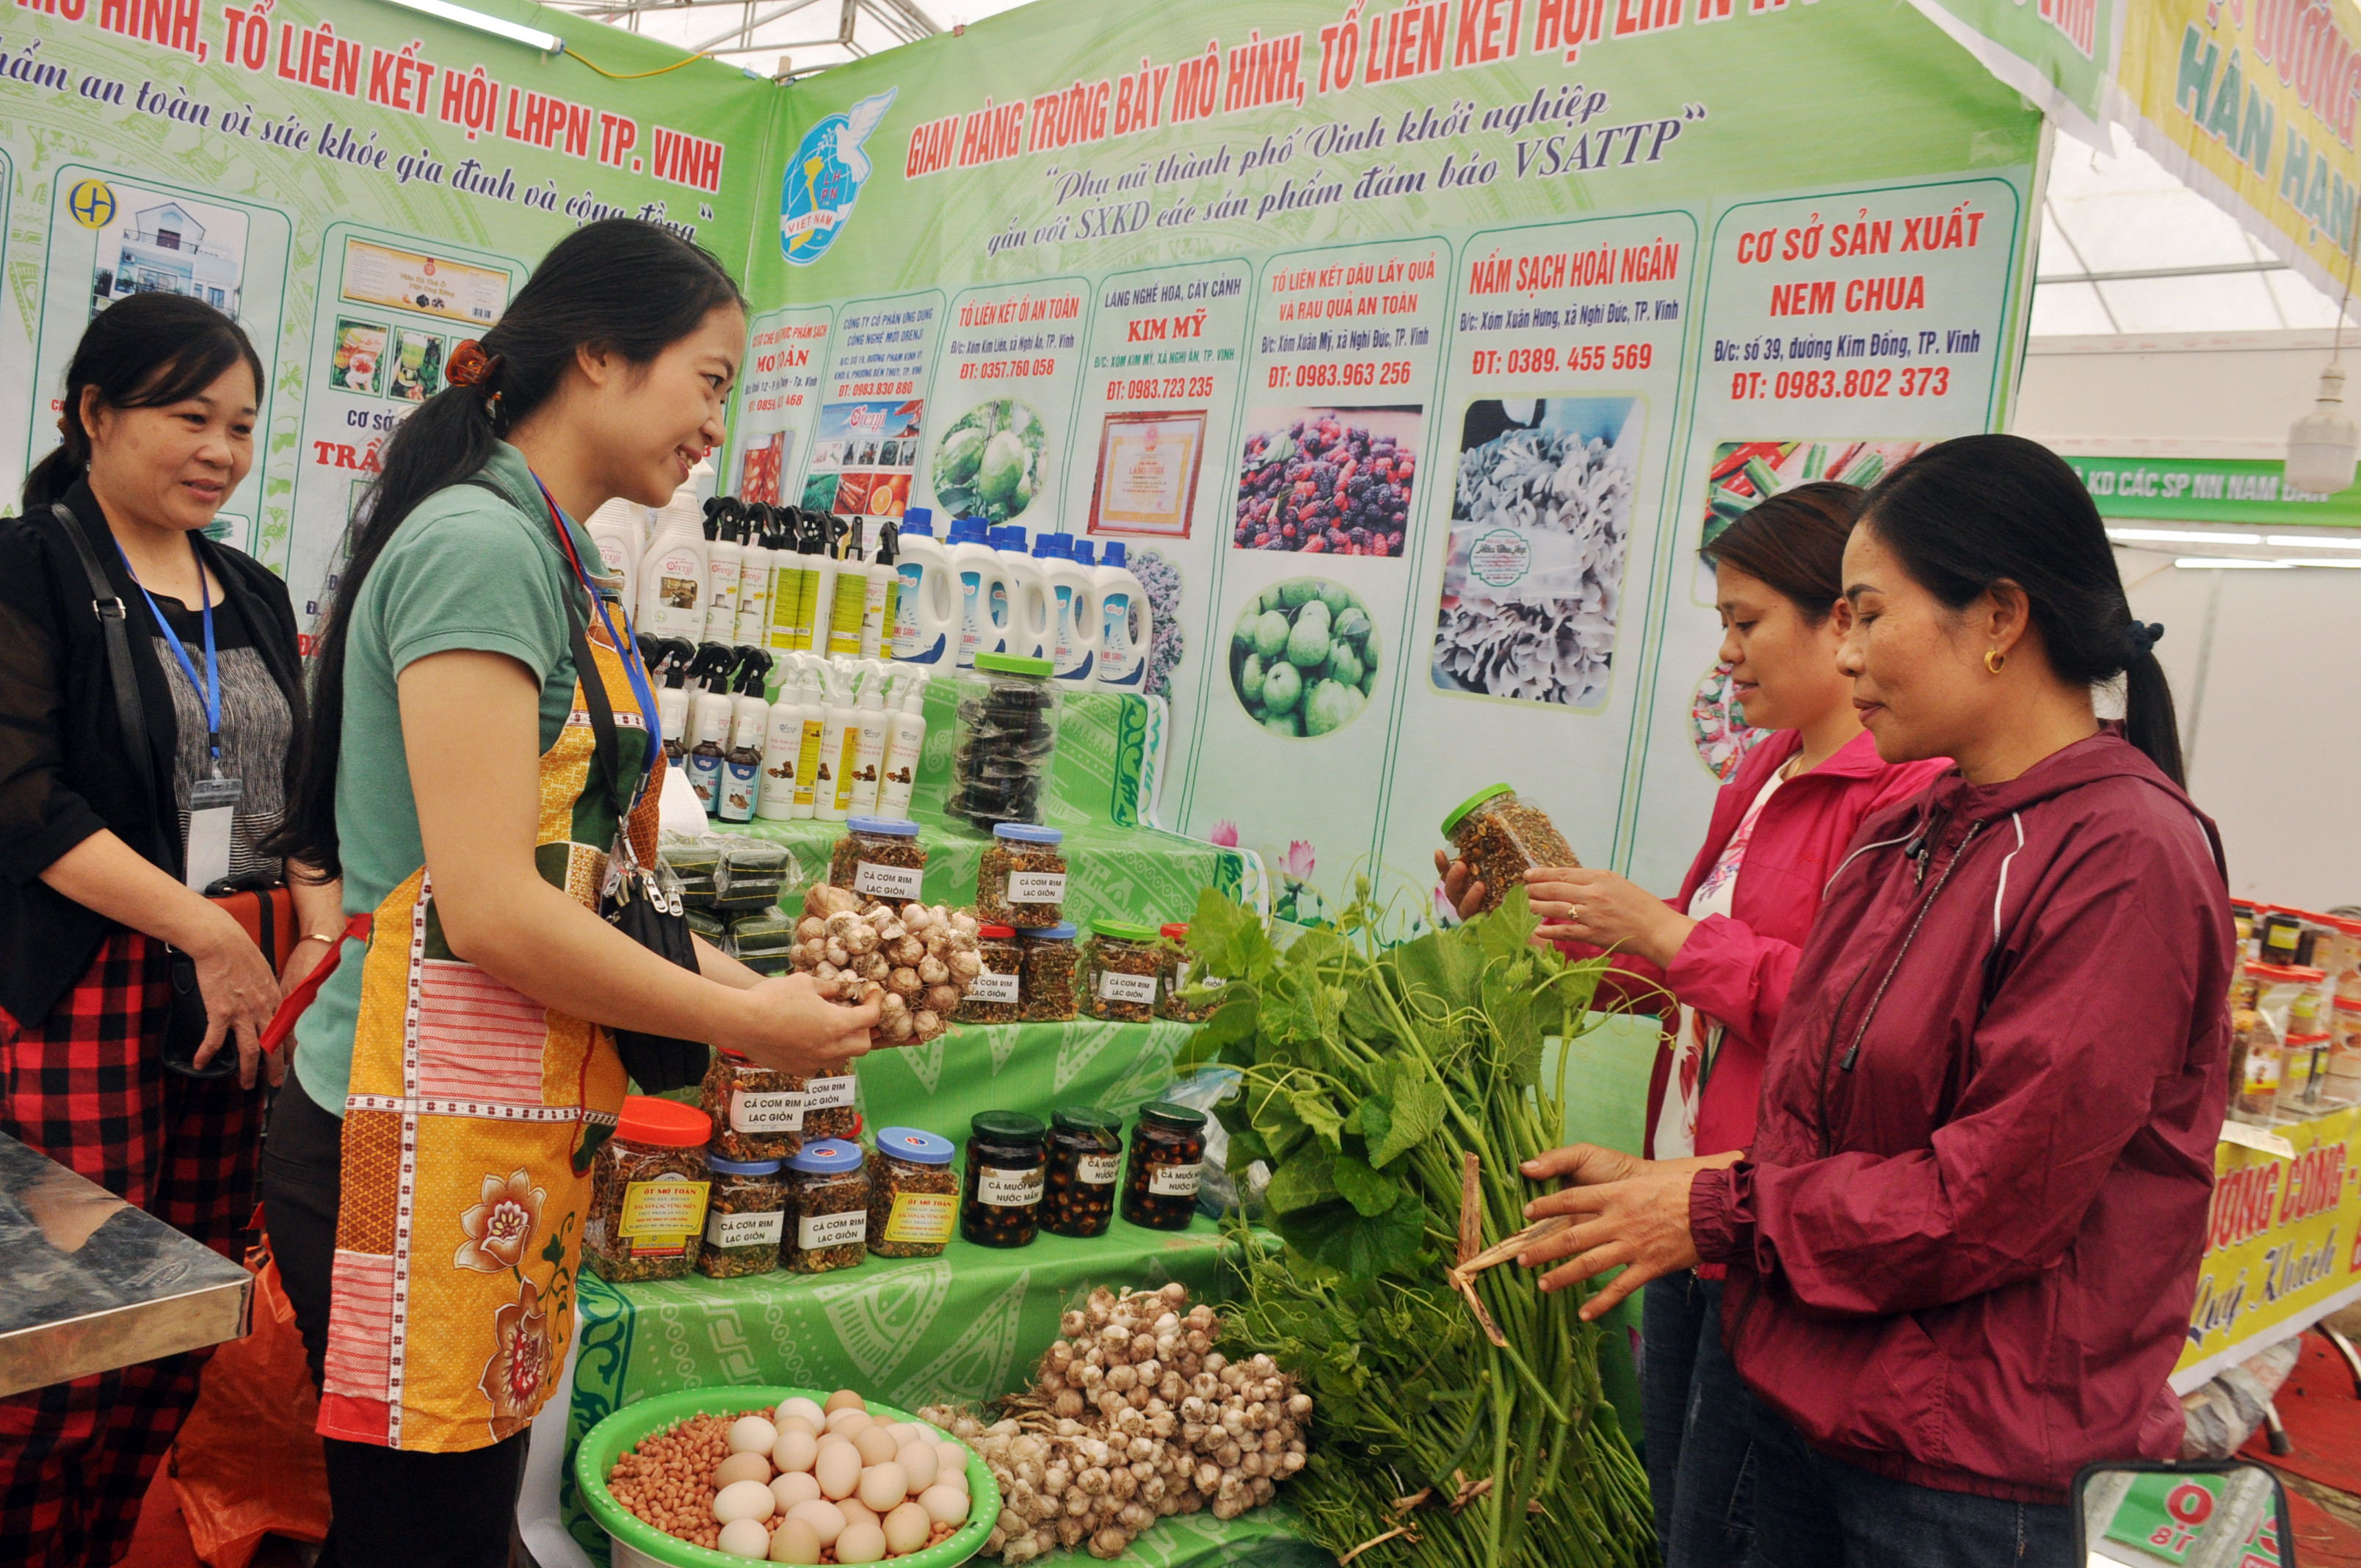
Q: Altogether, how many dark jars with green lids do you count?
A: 3